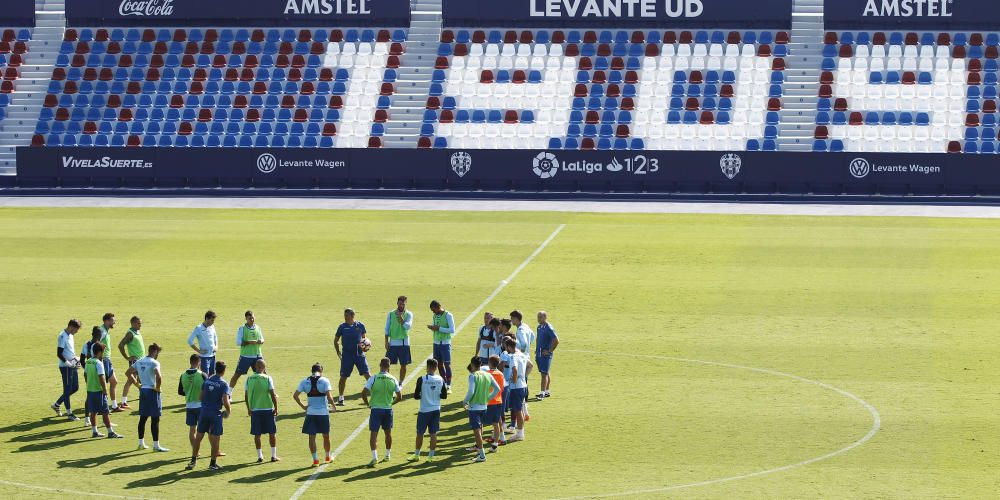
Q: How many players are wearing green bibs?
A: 10